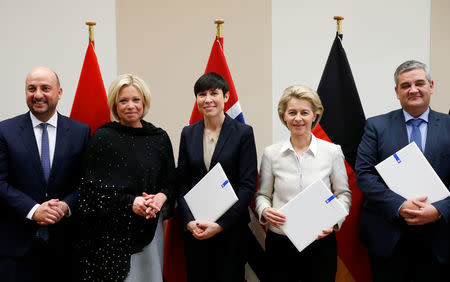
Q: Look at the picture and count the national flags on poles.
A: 3